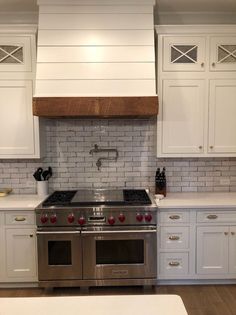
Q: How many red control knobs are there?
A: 8